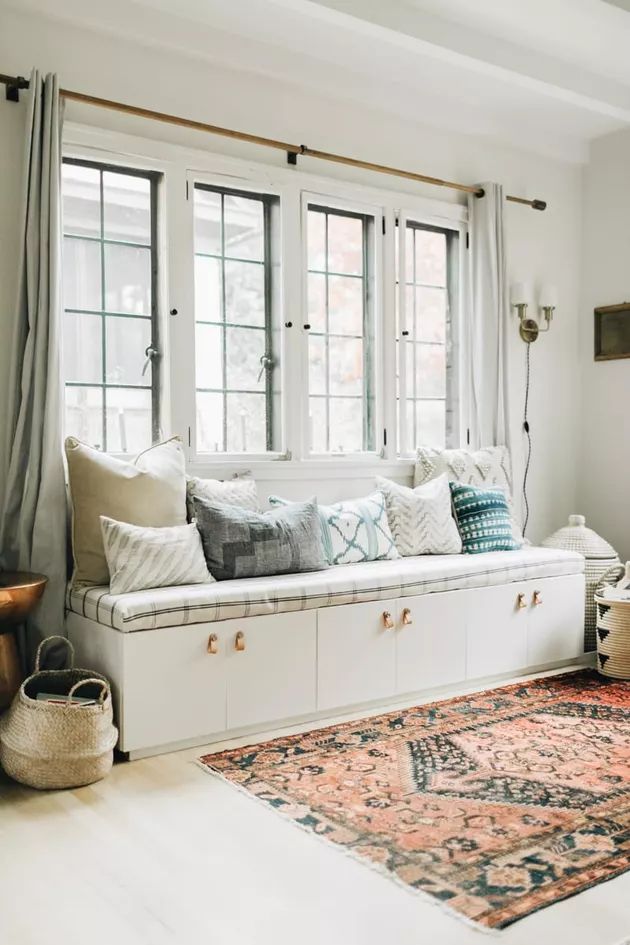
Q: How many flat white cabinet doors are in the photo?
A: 6